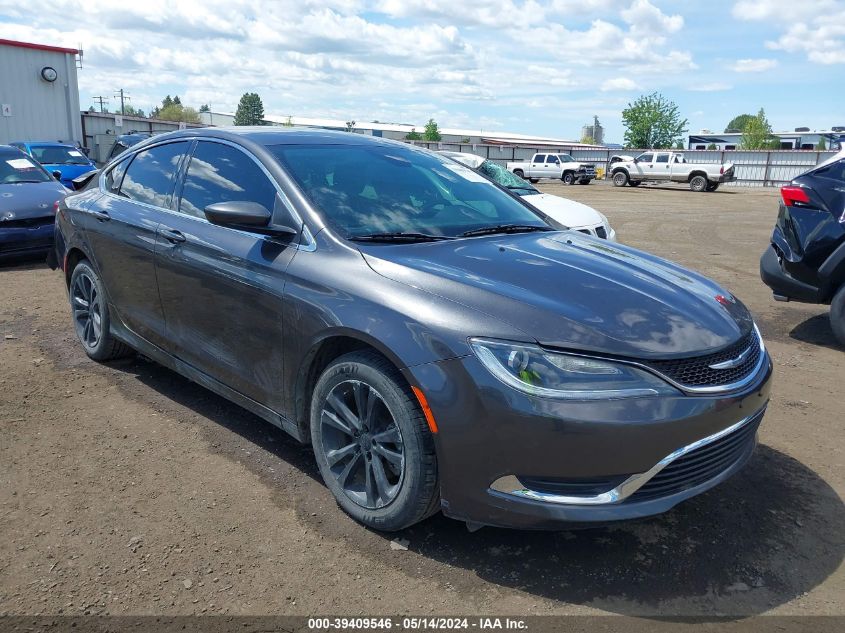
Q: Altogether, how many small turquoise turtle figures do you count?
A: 0